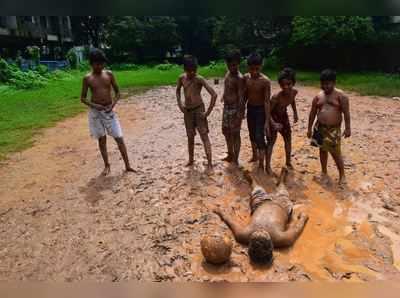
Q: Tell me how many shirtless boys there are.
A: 7